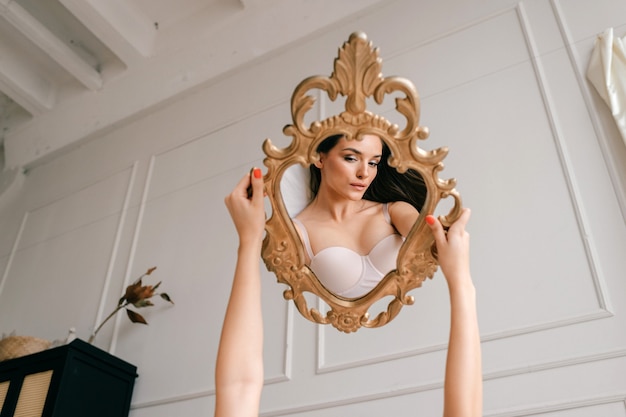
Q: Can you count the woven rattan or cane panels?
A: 2